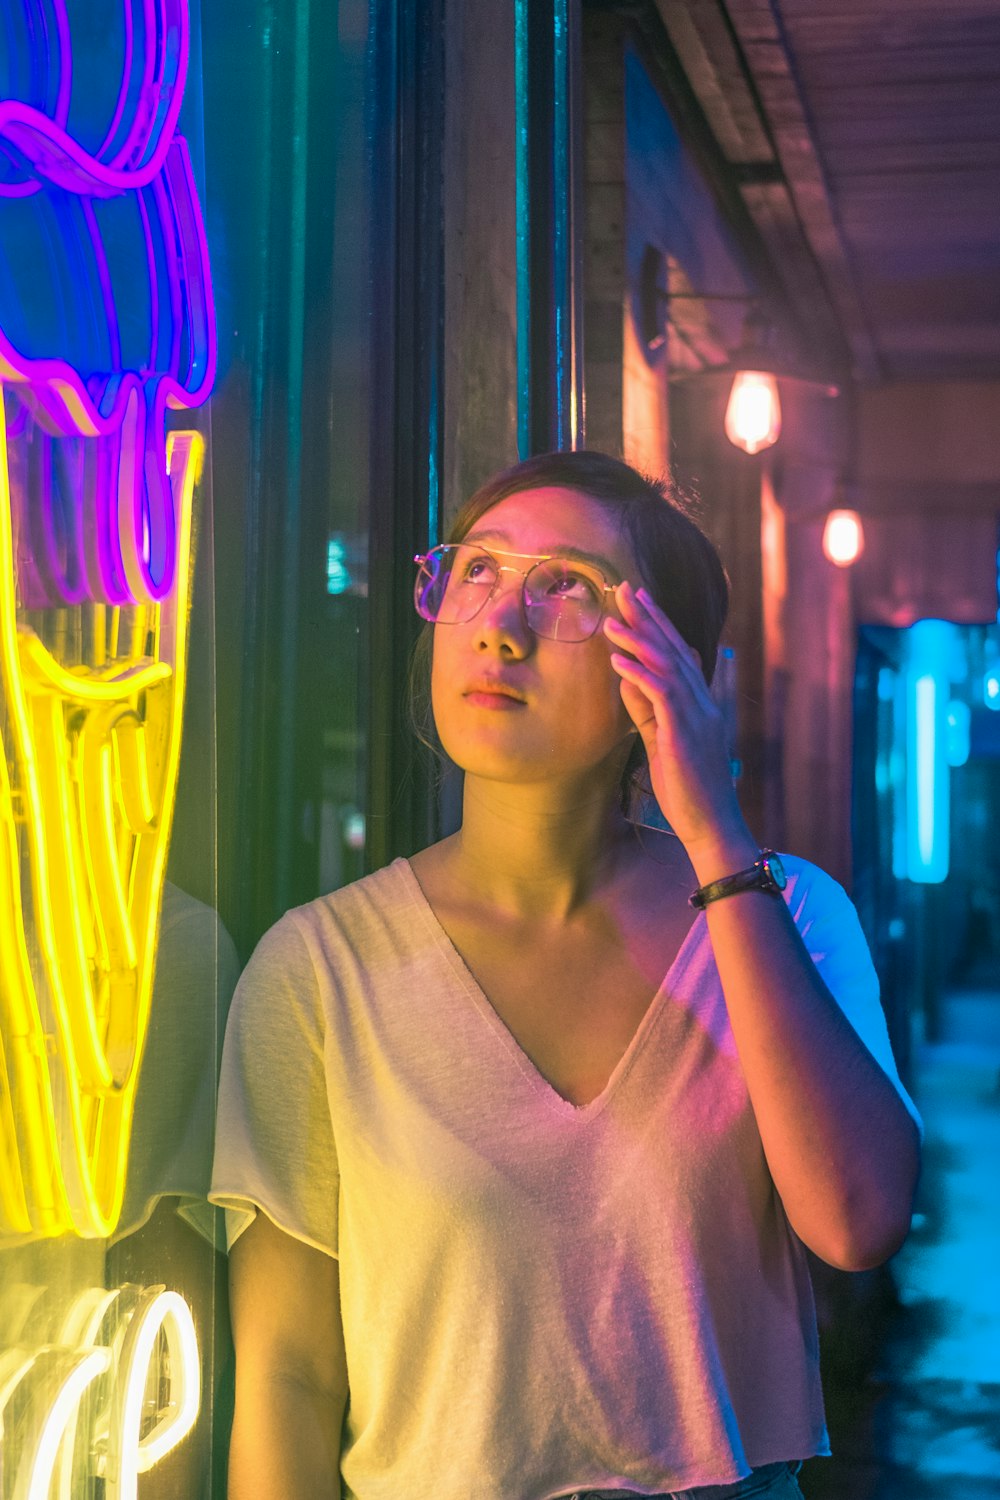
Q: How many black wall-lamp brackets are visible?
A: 2